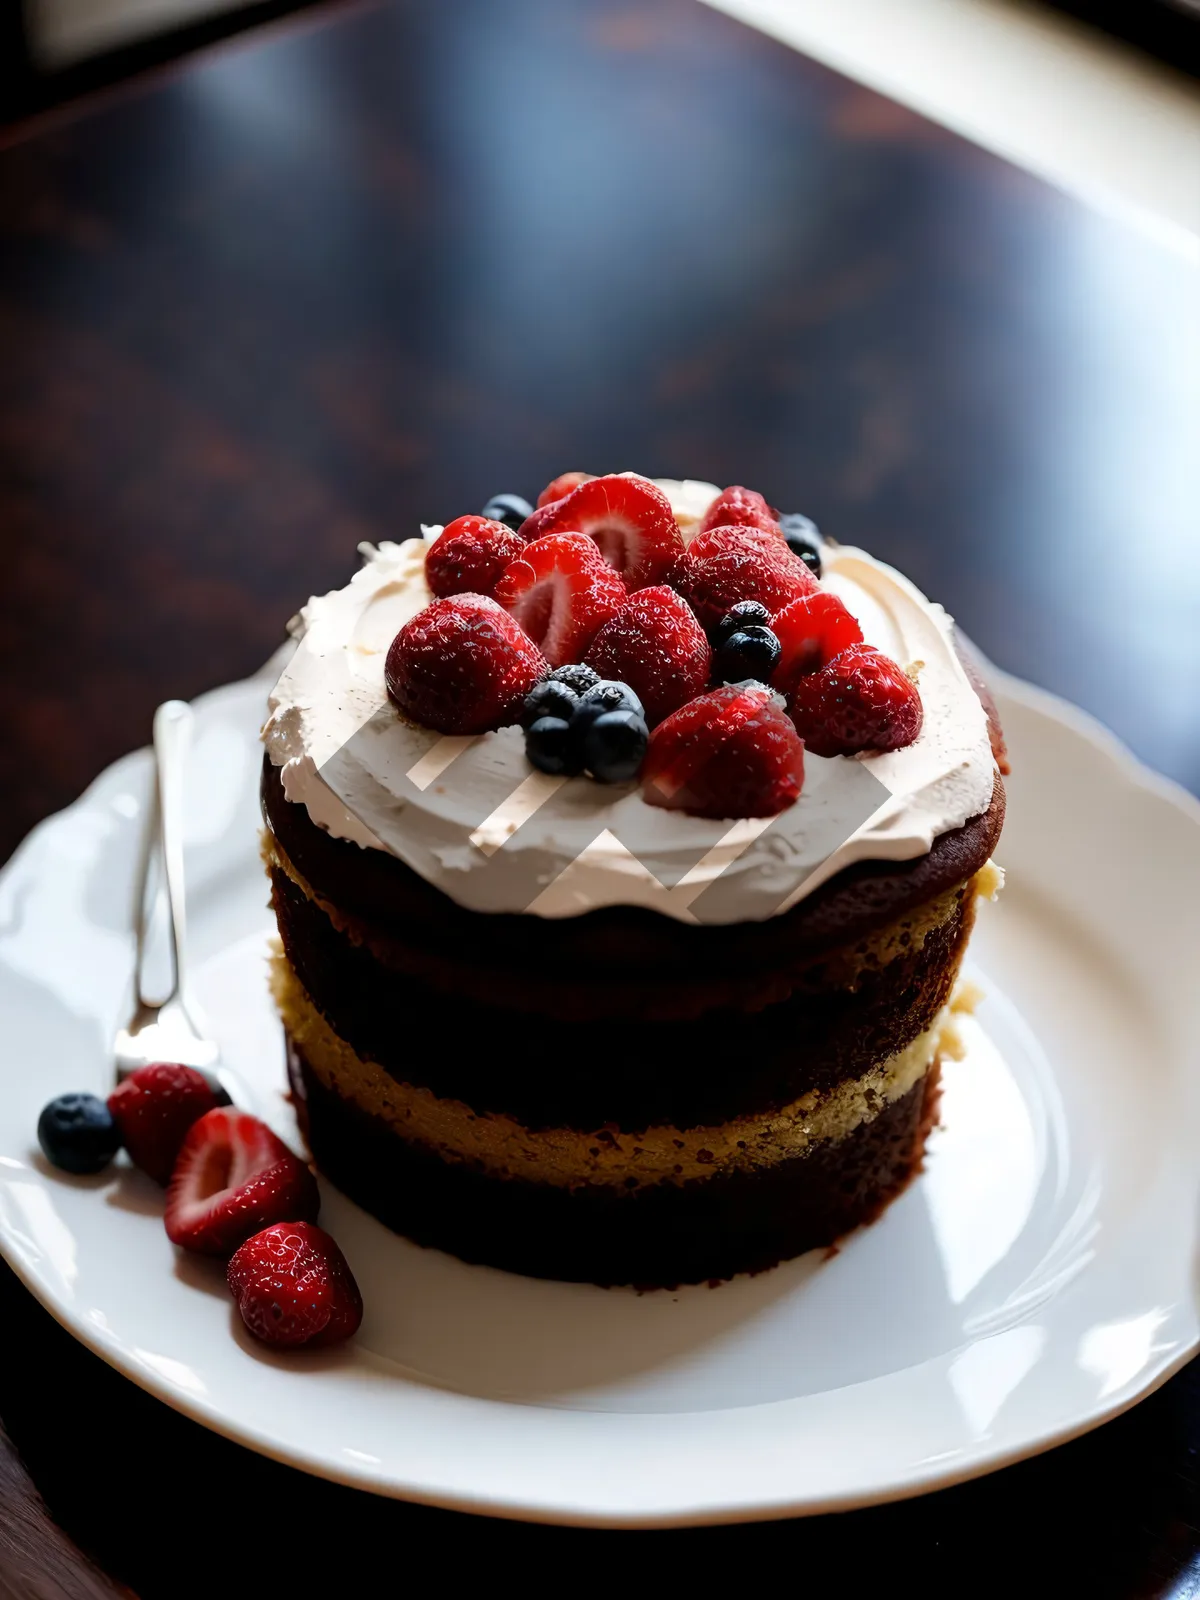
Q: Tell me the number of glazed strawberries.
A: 14